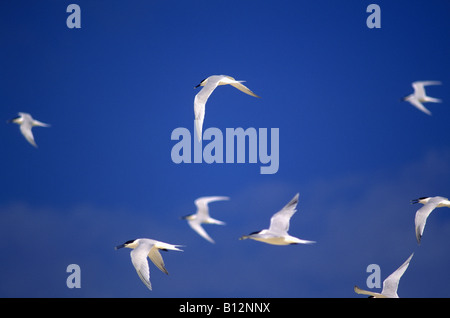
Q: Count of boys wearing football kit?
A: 0